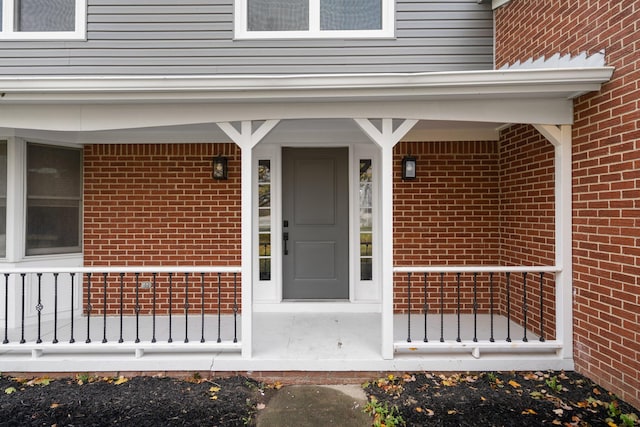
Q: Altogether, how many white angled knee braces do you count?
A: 5